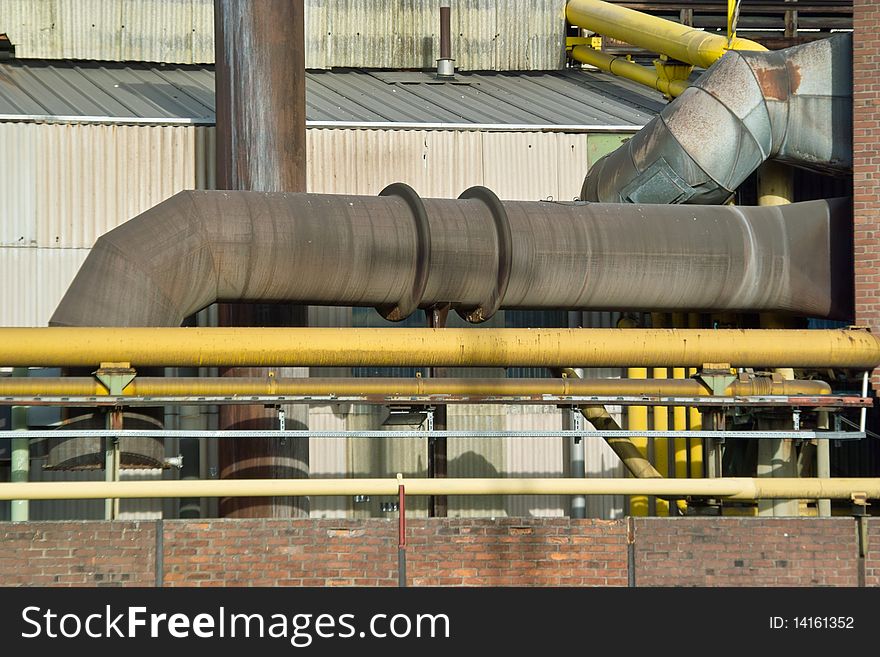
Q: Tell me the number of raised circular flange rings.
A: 2